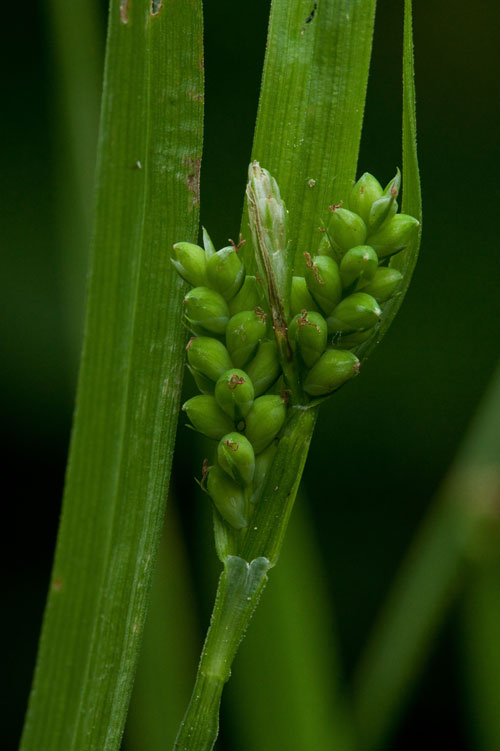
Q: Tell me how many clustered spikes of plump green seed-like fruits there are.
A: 2